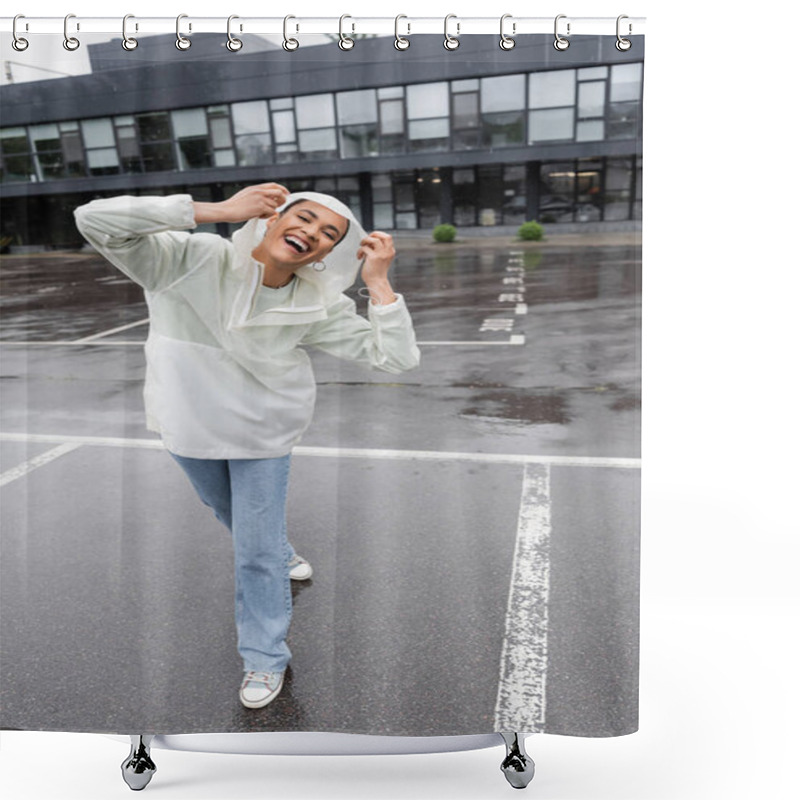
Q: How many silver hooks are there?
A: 12